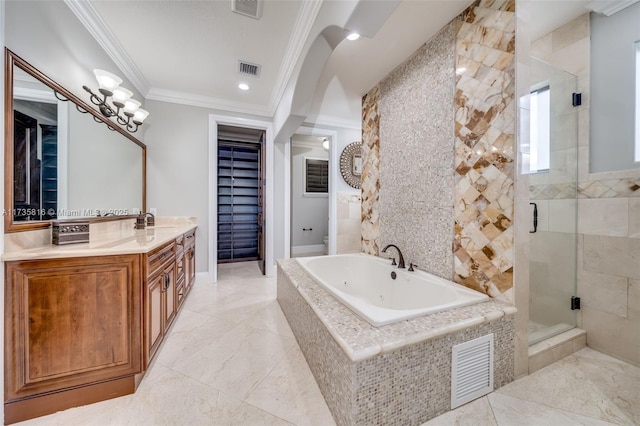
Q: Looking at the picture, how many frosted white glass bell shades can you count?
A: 4